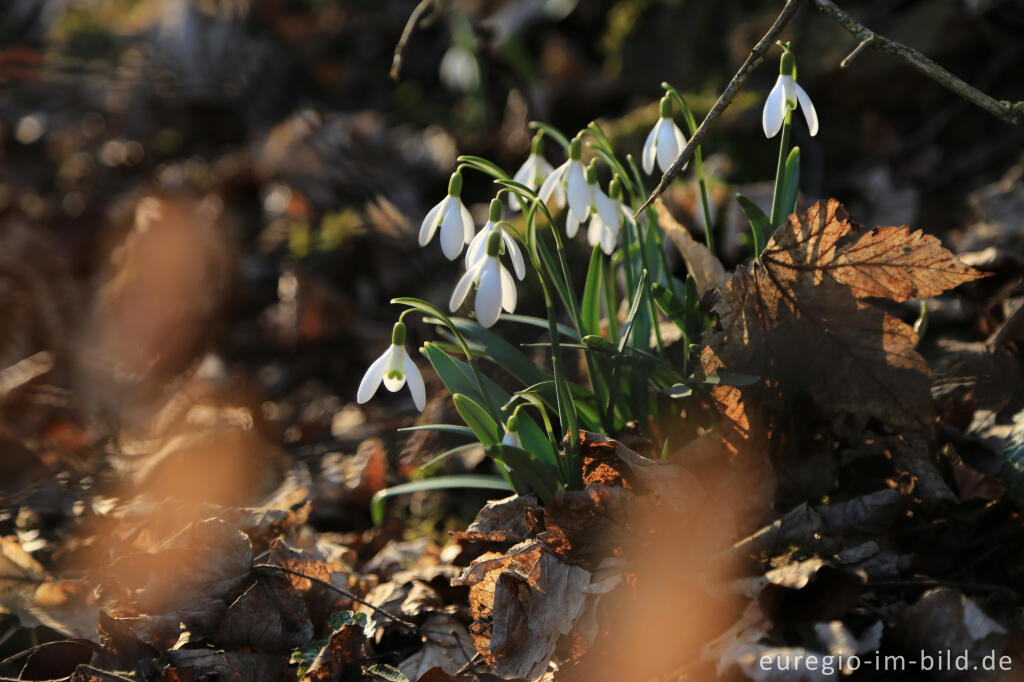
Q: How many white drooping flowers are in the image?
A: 11